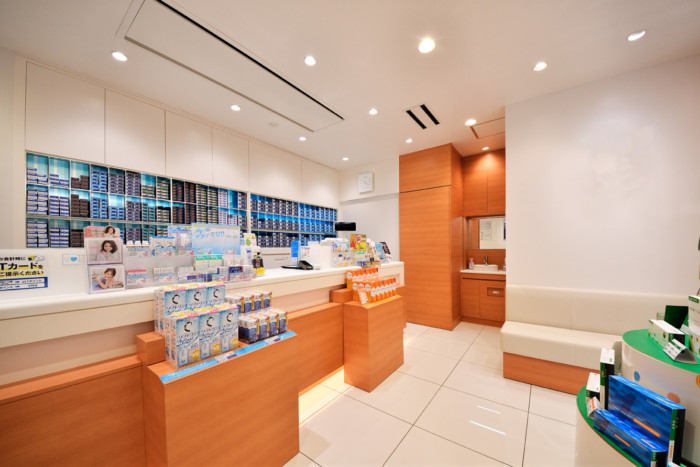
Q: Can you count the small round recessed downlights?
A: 12